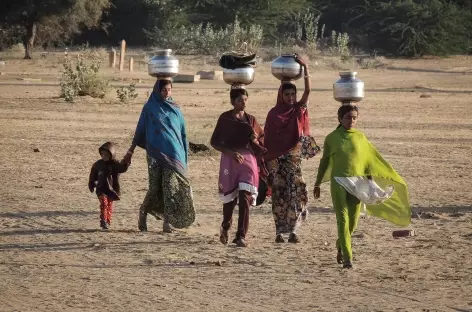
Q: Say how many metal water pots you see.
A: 4